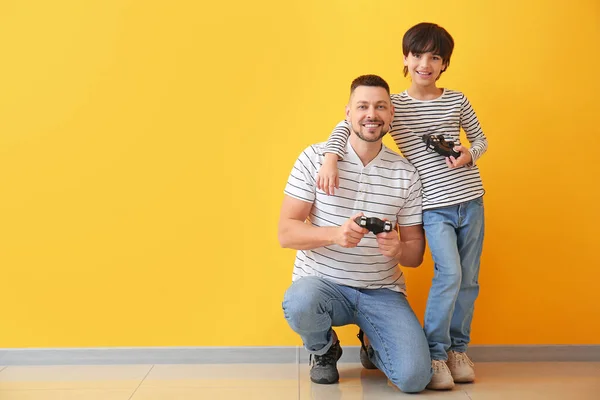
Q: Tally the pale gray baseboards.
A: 1